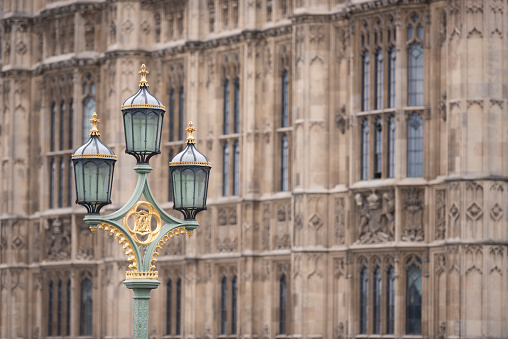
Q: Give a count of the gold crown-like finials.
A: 3